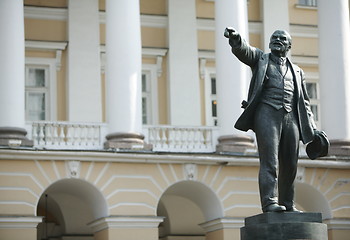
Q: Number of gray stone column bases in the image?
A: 4